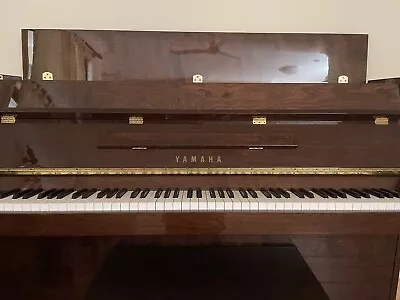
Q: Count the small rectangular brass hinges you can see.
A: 4